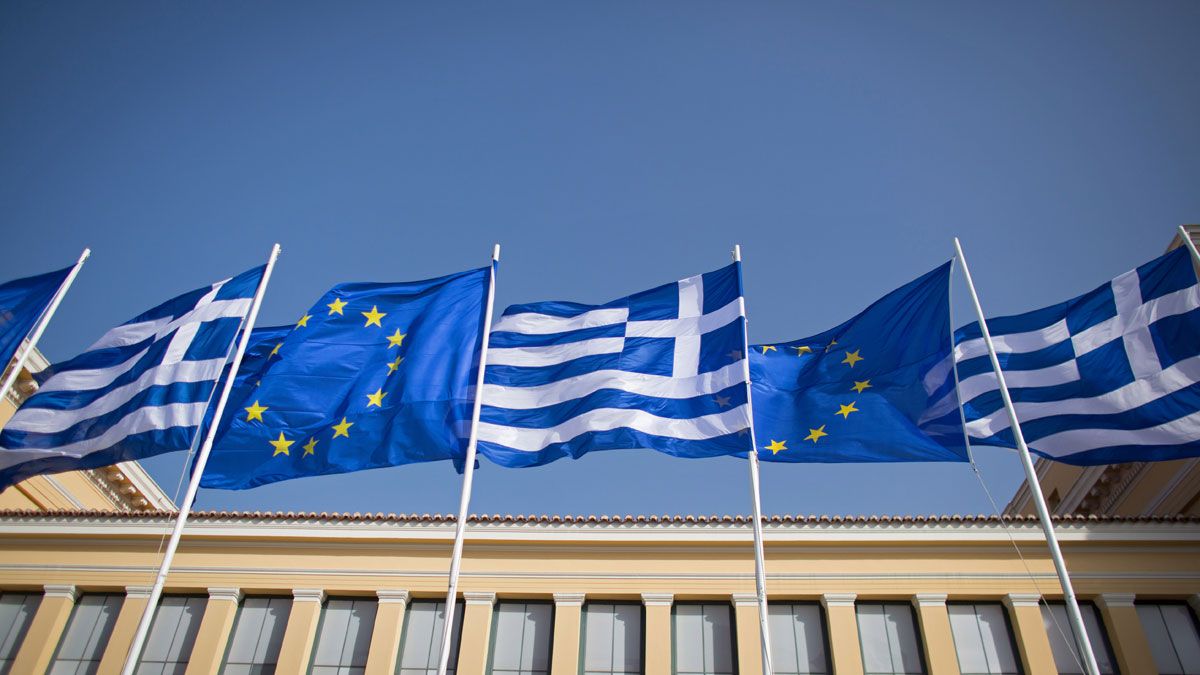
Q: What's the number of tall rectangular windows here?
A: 14